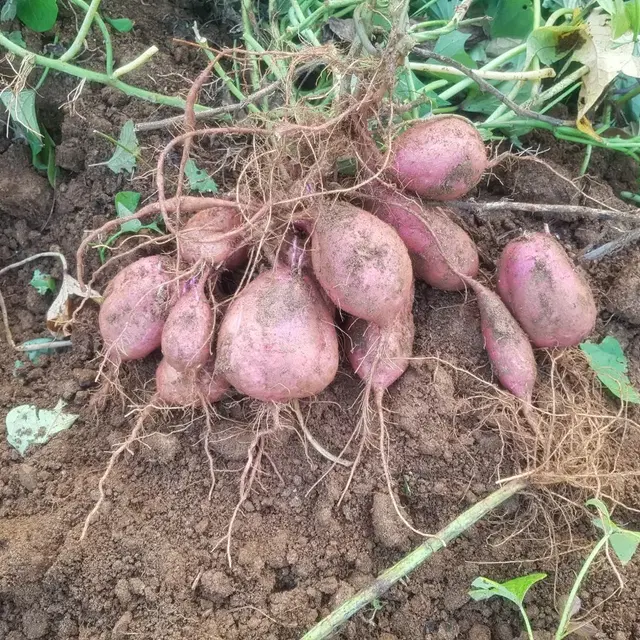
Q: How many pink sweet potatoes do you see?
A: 11